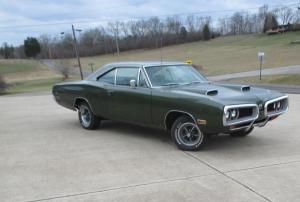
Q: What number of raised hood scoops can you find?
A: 2